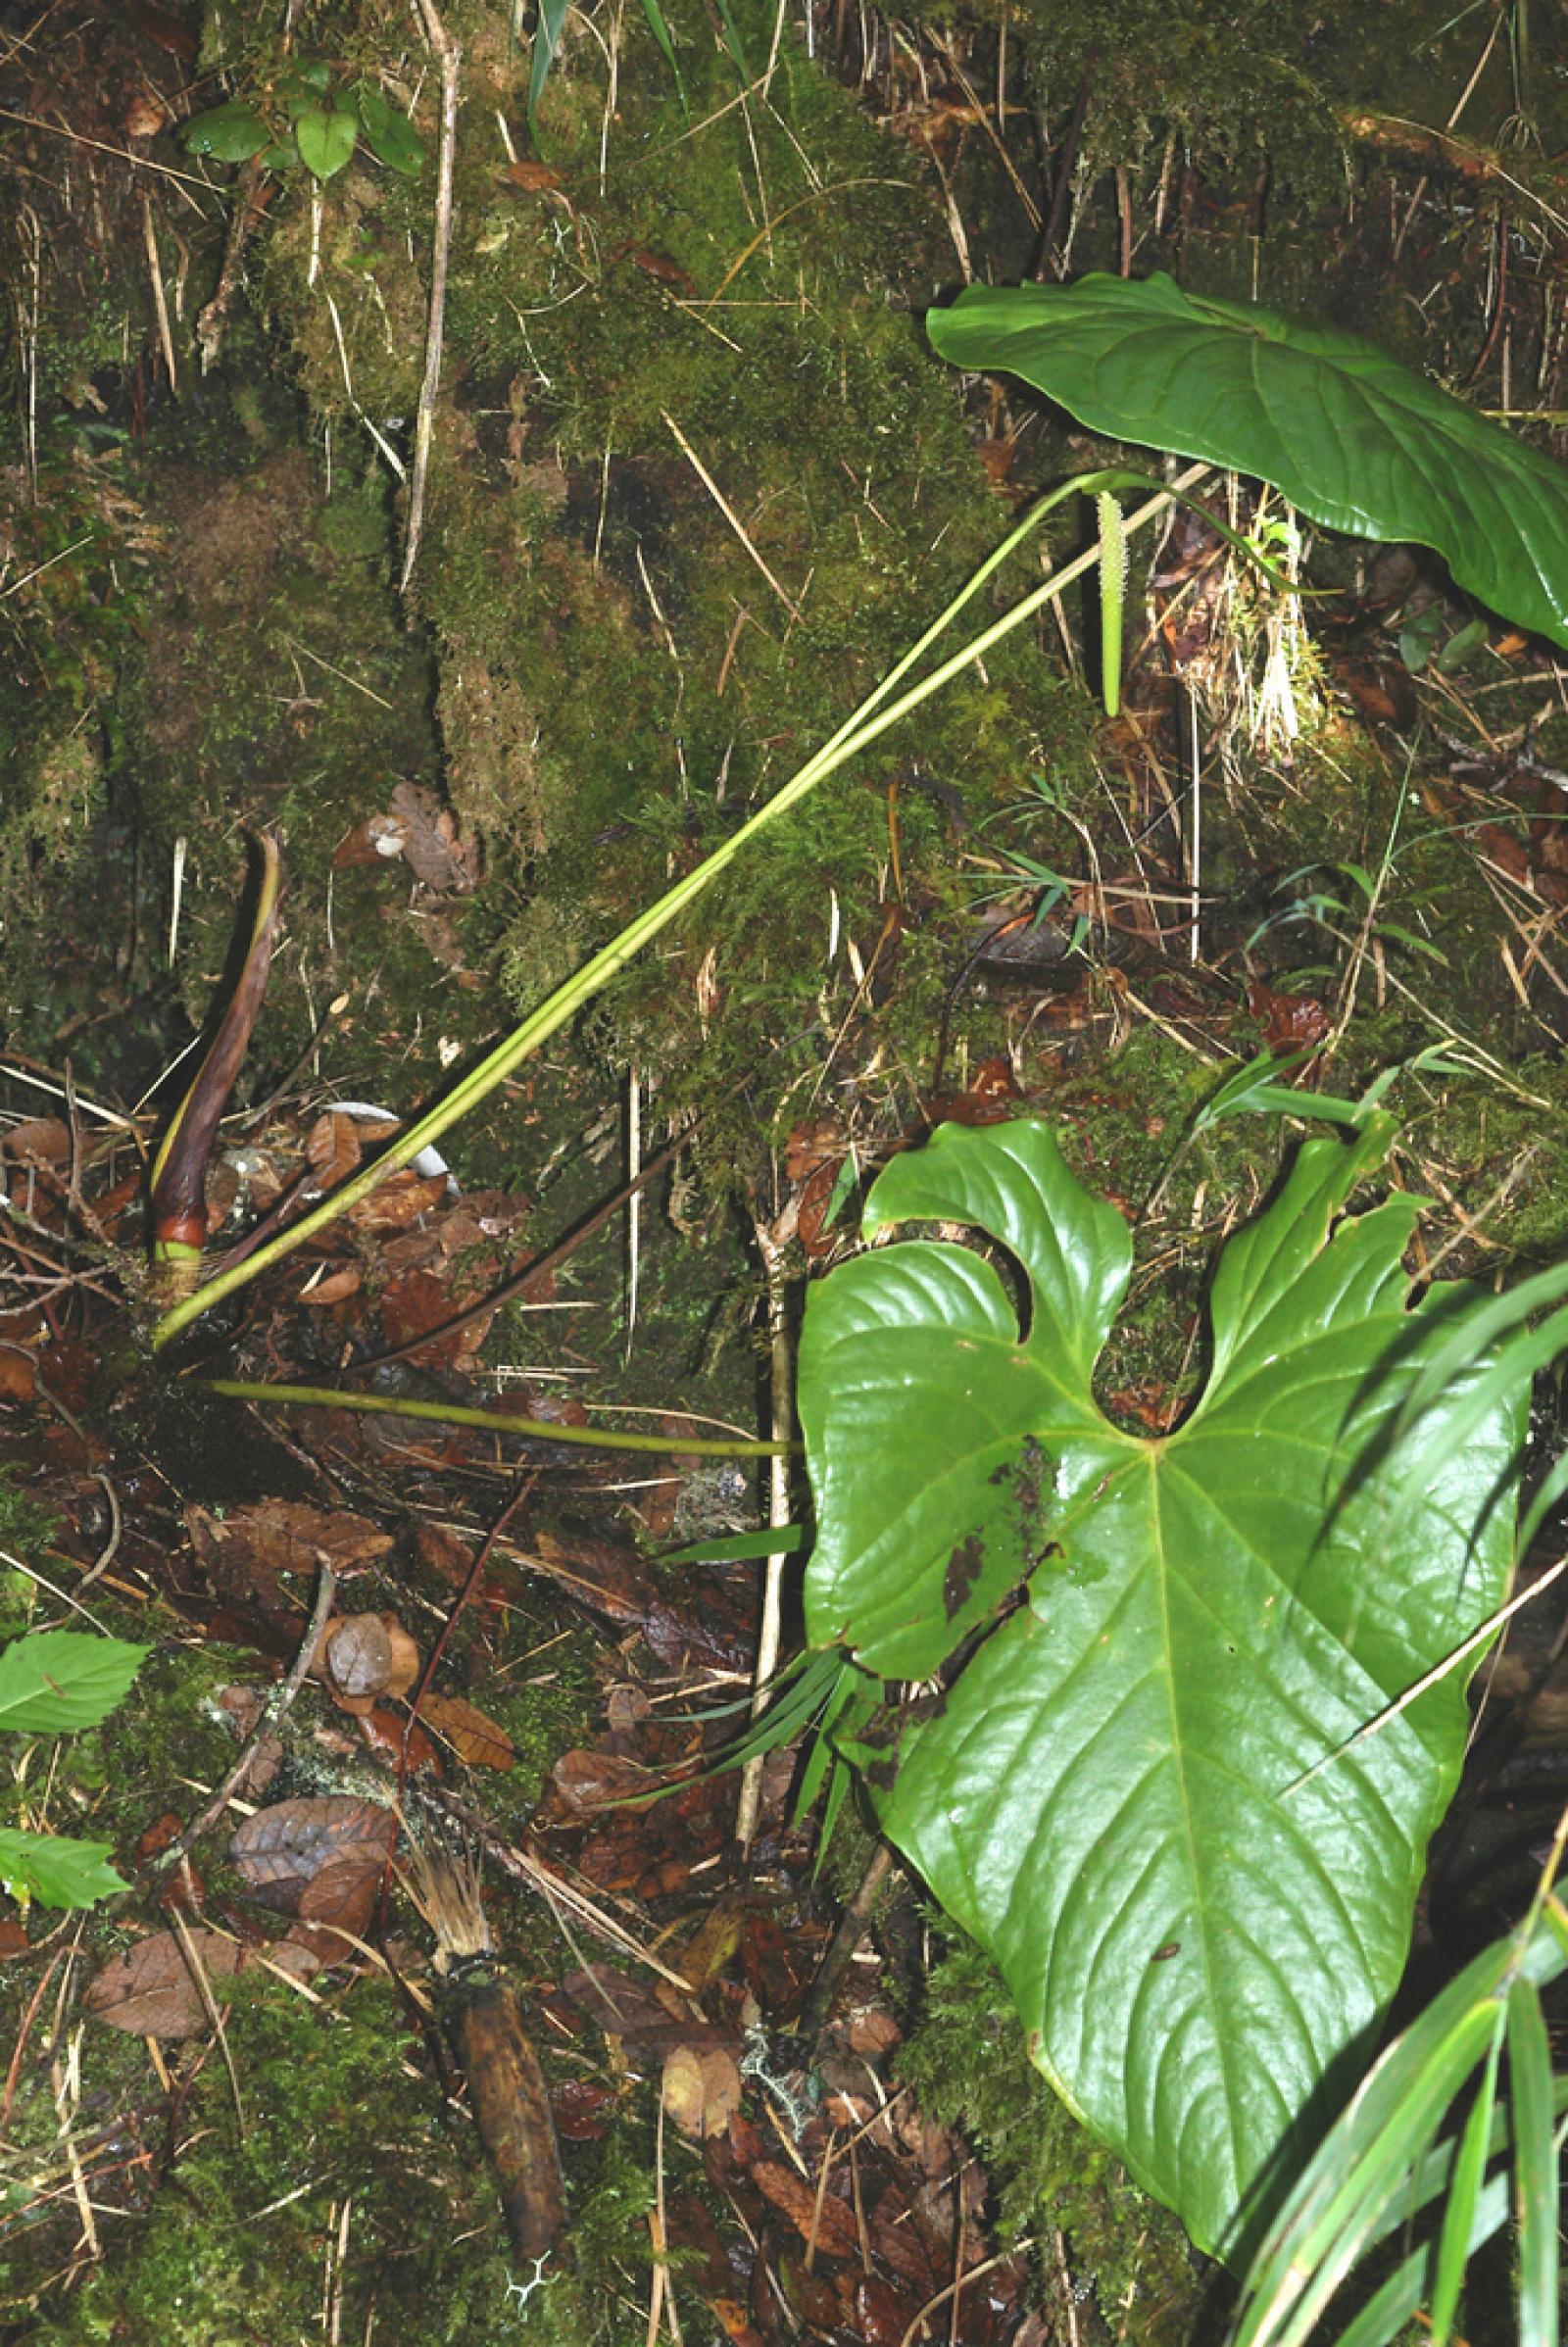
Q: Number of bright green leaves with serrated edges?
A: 2